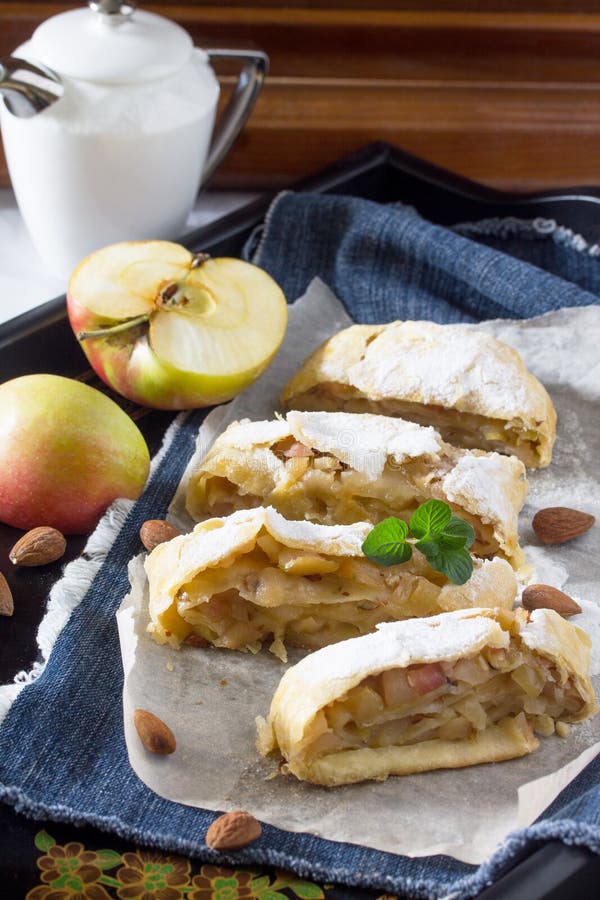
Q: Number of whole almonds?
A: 7